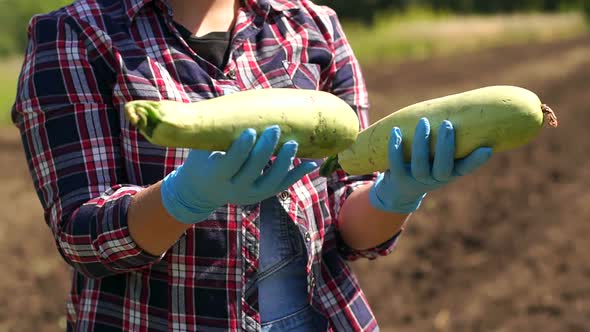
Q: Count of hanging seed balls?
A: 0